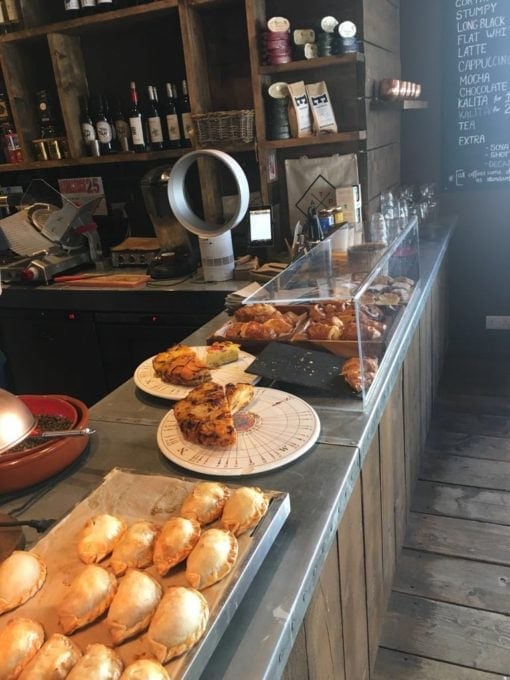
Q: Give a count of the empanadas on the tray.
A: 14